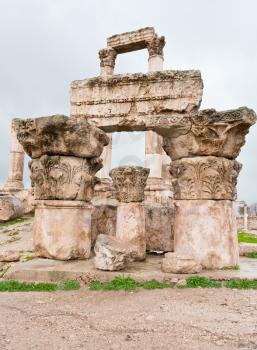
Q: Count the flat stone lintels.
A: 2